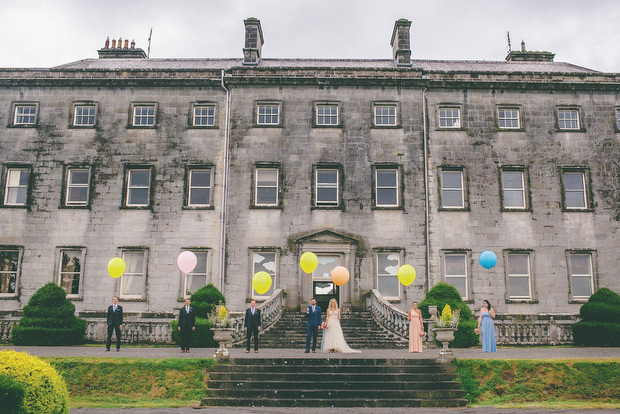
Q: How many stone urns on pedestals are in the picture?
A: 2